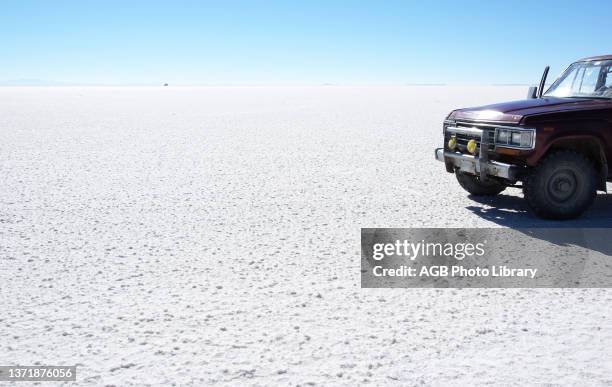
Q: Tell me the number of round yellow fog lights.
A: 2